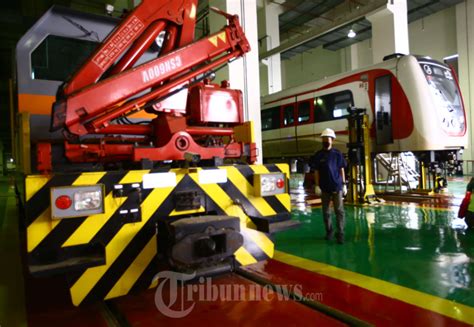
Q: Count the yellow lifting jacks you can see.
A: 2